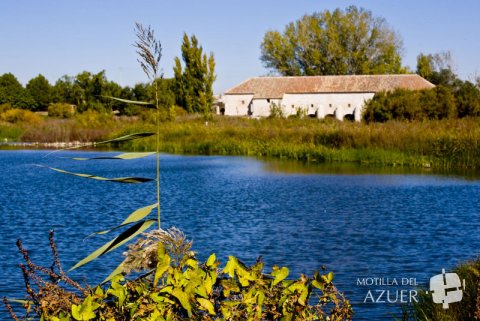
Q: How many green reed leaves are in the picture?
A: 7